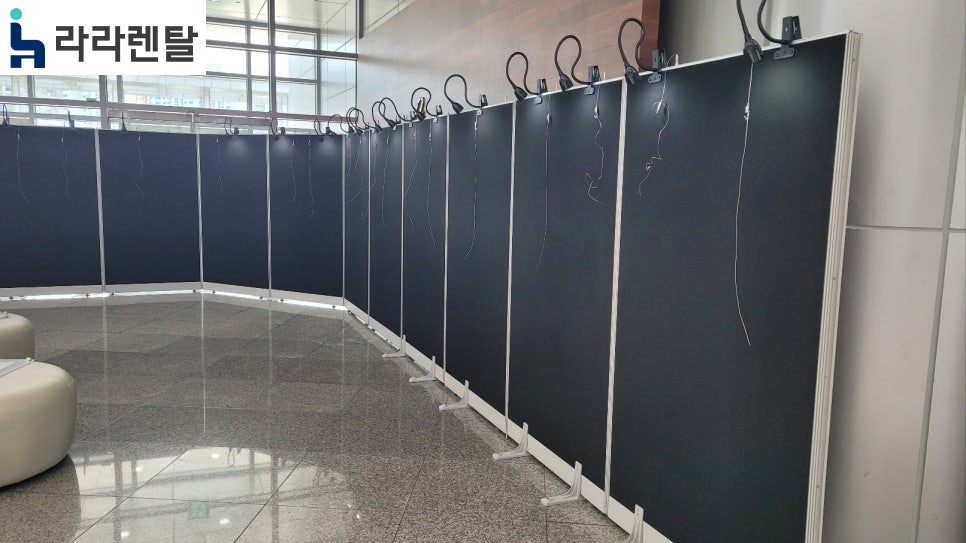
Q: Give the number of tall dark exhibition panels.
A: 10